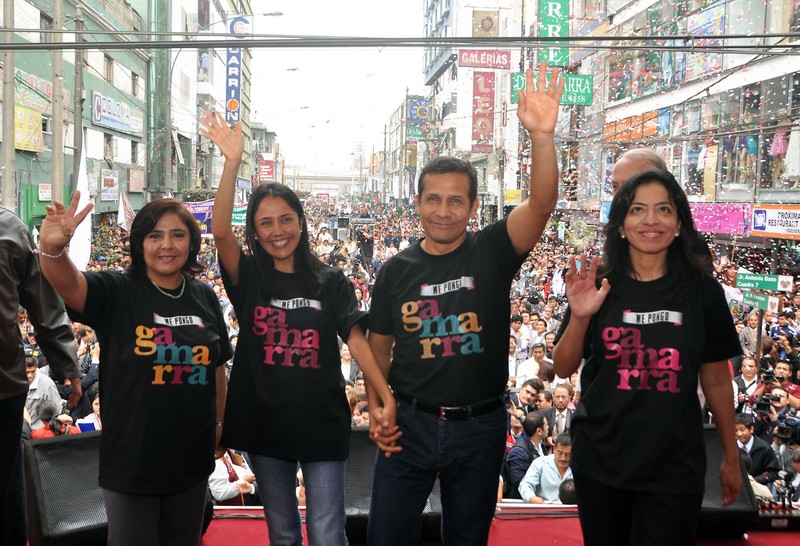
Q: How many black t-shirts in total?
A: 4